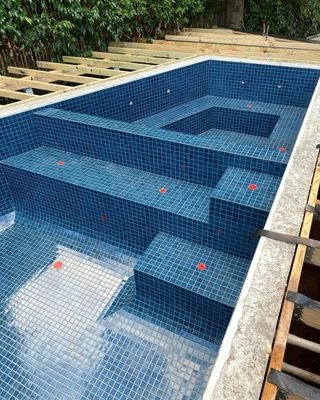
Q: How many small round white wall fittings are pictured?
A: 4